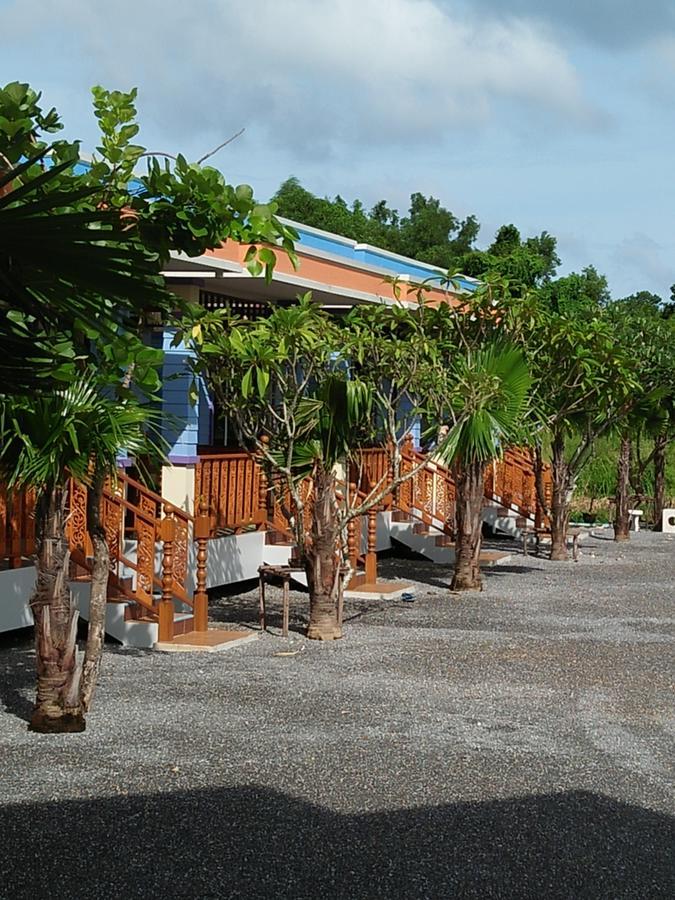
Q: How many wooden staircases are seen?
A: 4